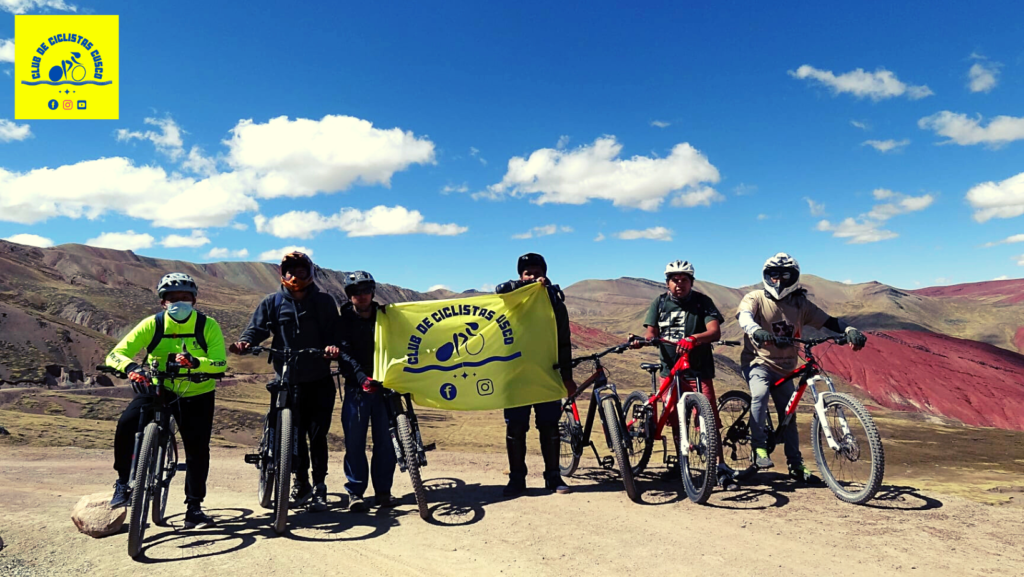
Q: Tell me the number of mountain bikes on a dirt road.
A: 6